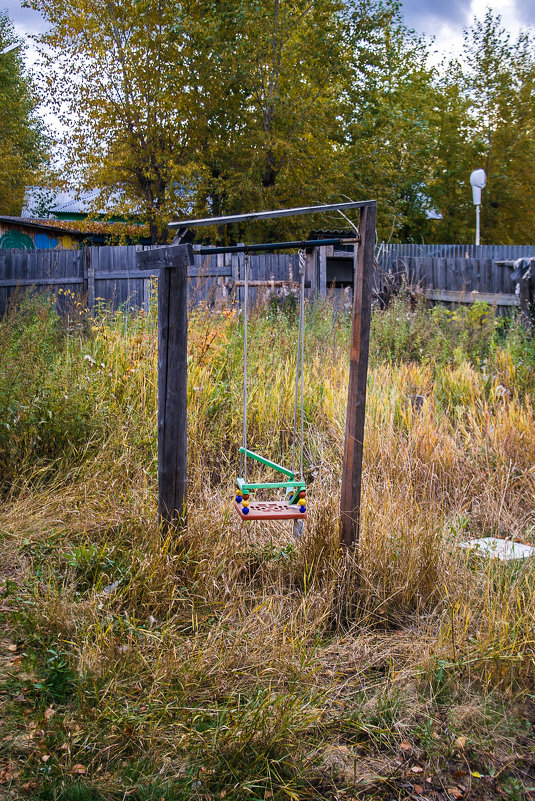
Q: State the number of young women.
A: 0